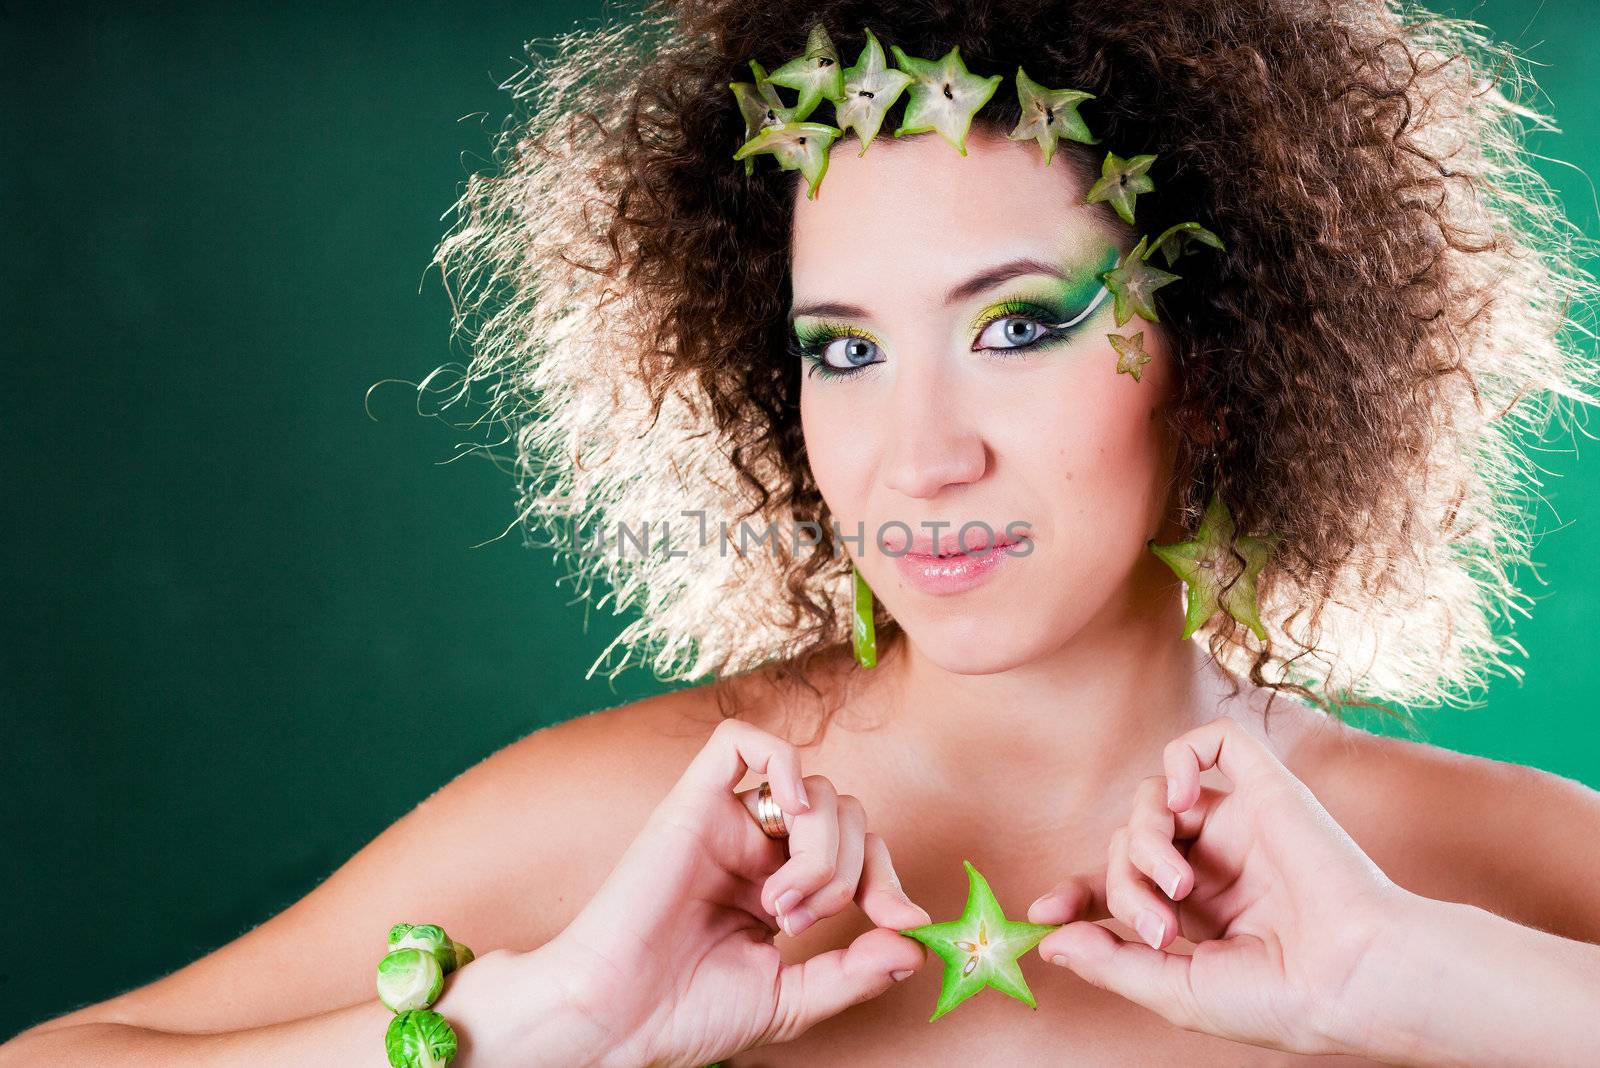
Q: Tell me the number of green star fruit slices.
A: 13